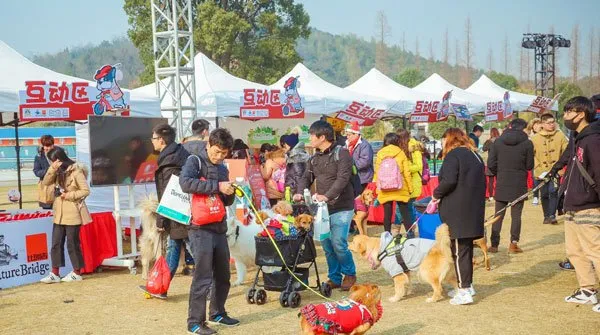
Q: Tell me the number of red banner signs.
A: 6